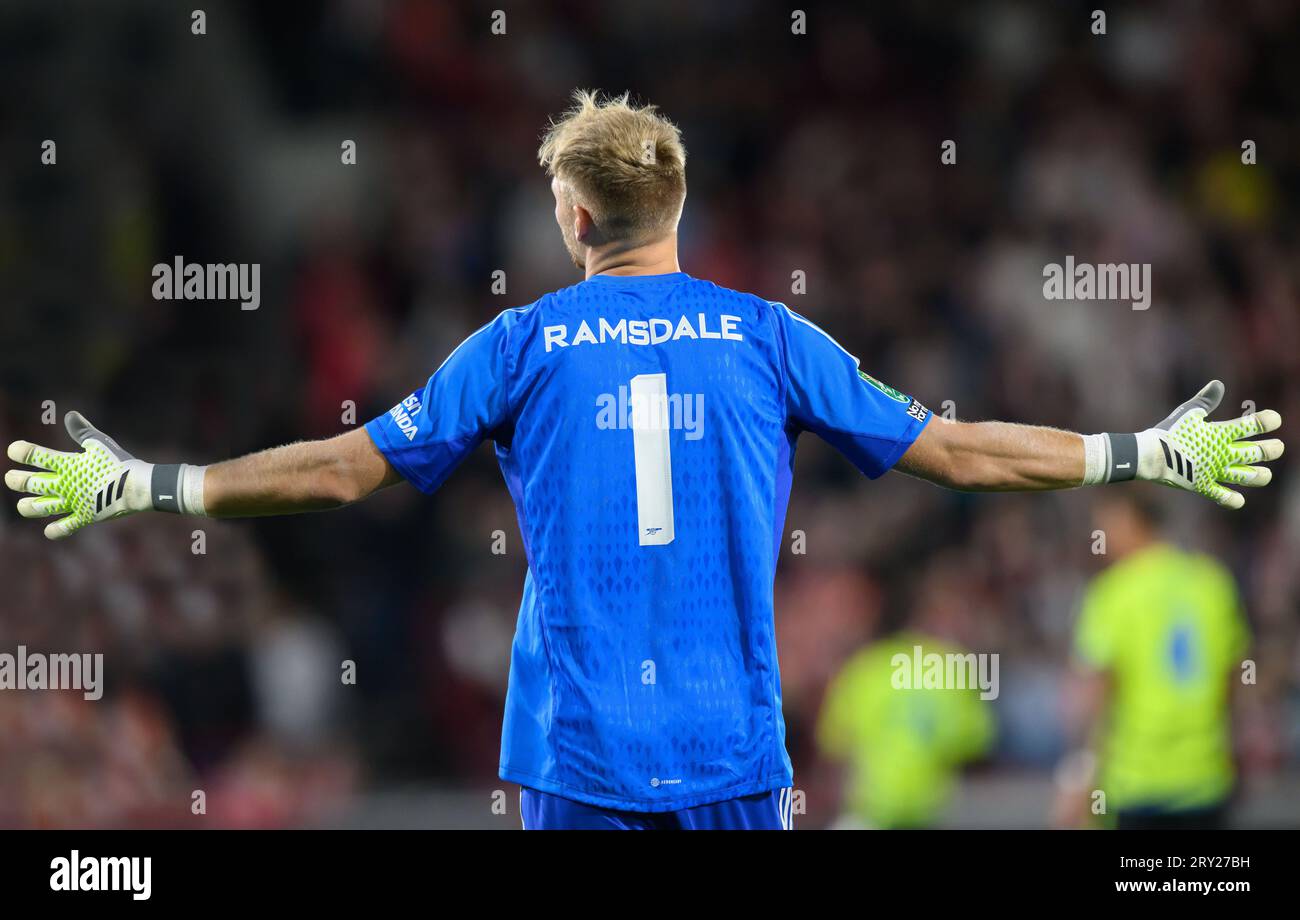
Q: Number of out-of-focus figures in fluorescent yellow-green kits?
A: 2